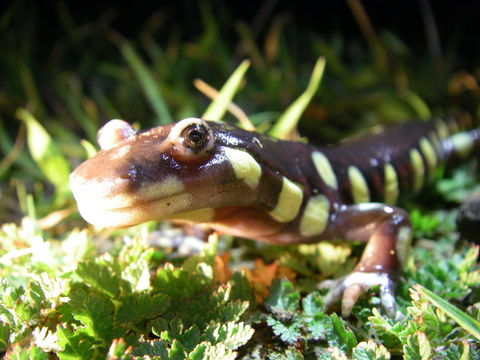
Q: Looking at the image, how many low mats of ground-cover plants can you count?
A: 1